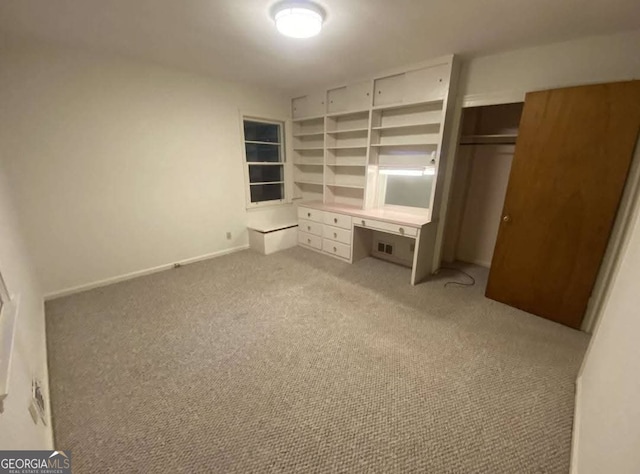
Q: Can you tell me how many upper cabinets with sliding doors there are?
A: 3